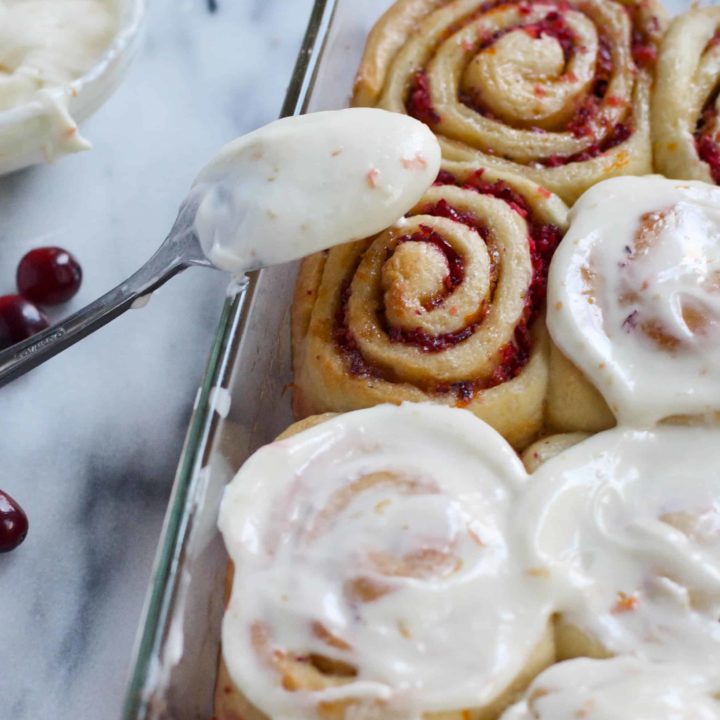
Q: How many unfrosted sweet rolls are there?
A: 3